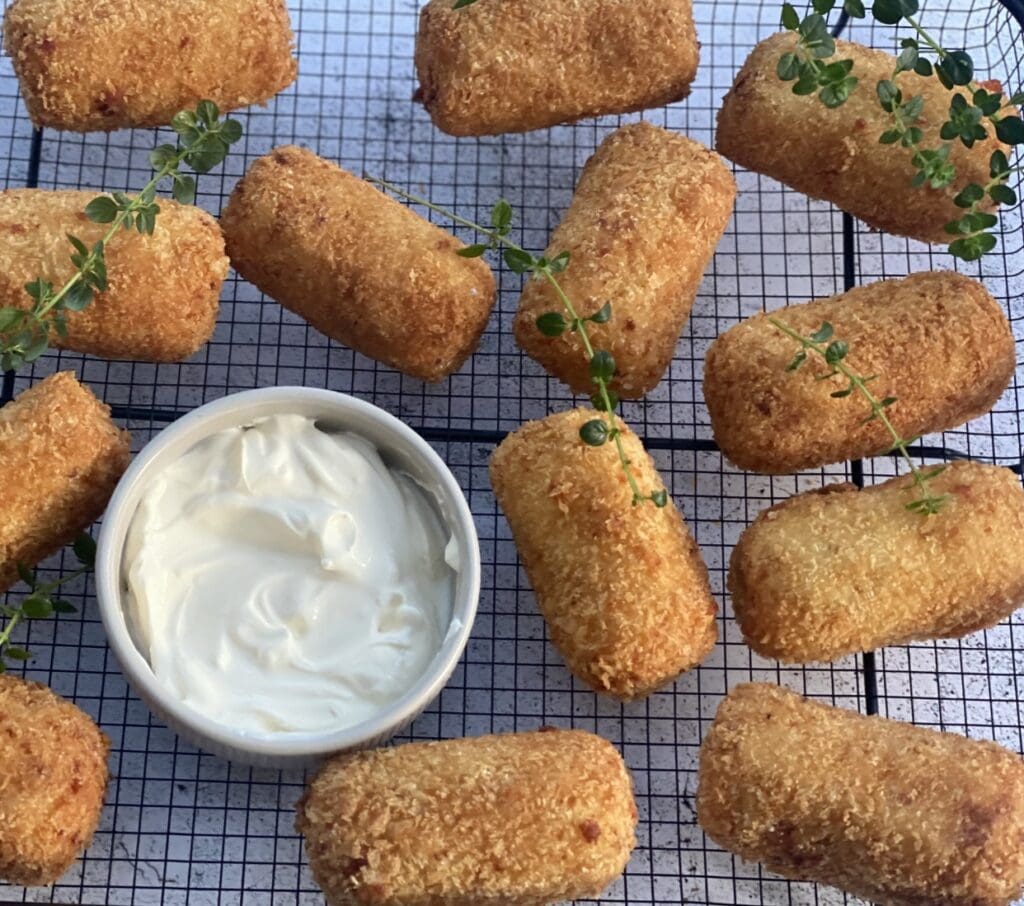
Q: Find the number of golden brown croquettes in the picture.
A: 13